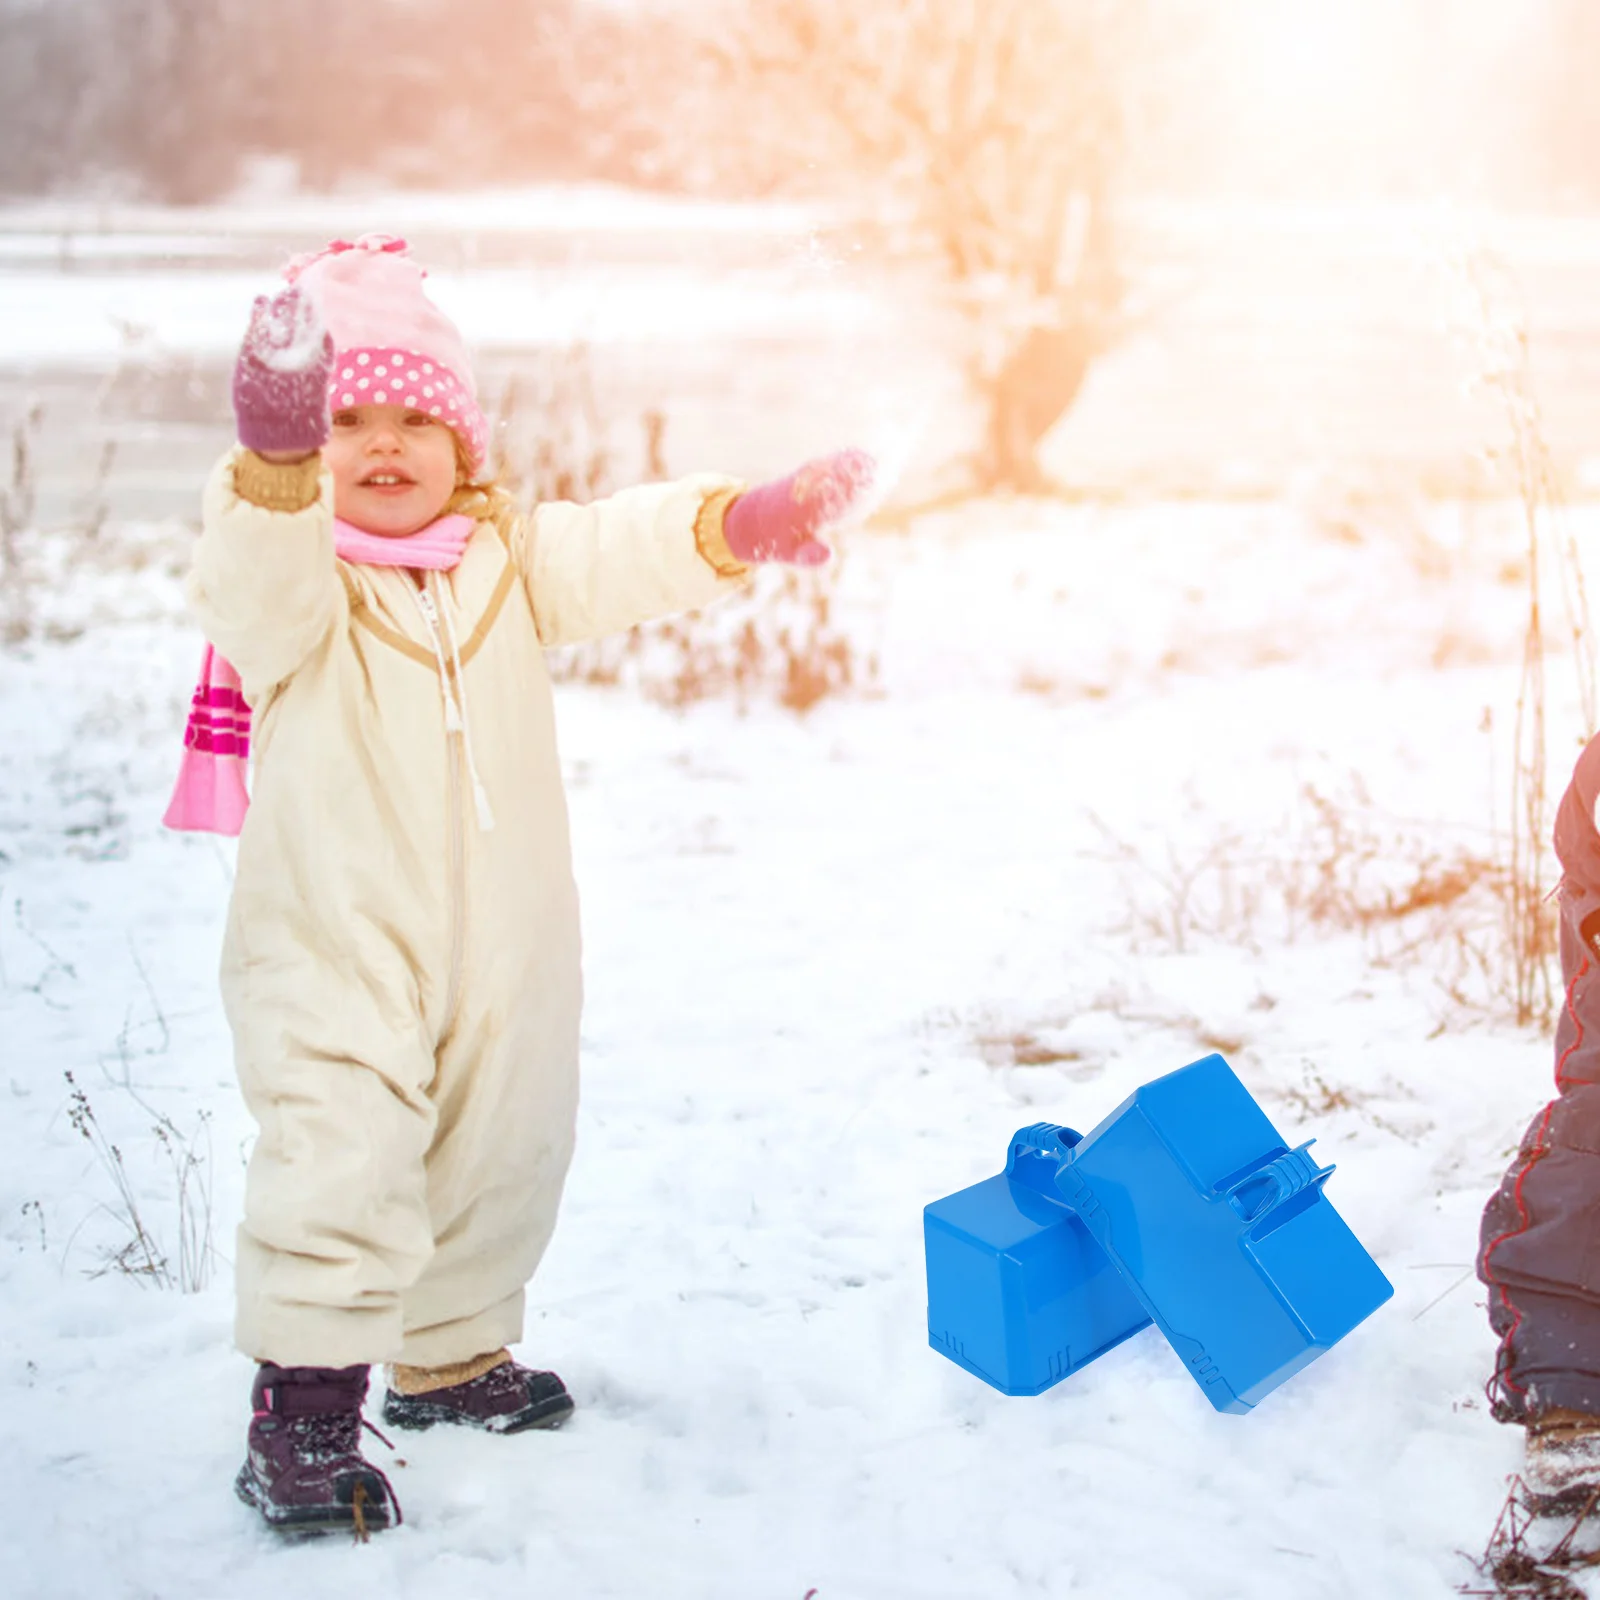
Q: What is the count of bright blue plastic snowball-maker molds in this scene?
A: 2